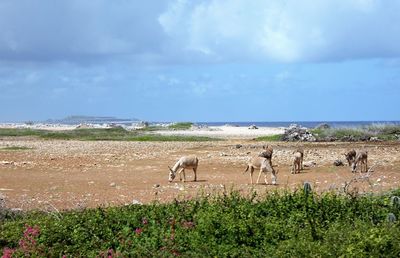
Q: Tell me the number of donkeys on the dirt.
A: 6